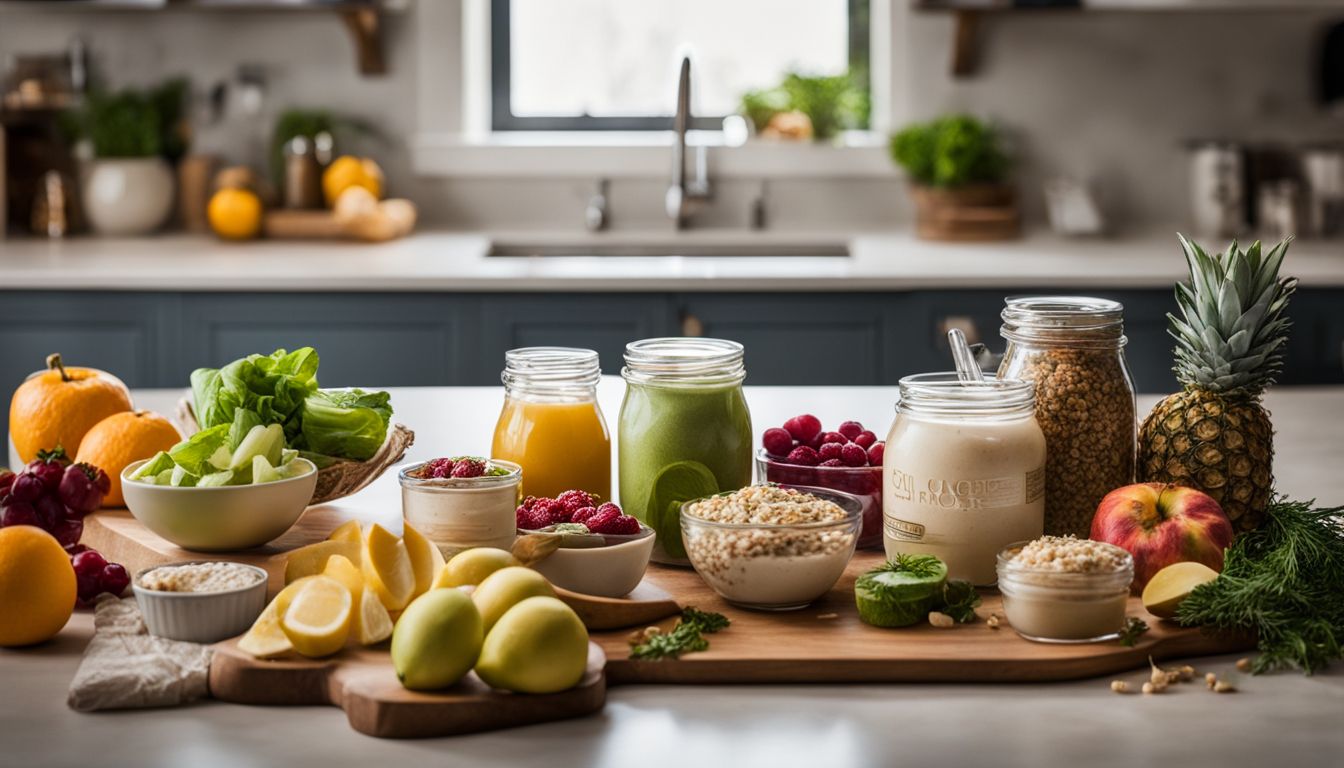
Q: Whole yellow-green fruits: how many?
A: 4